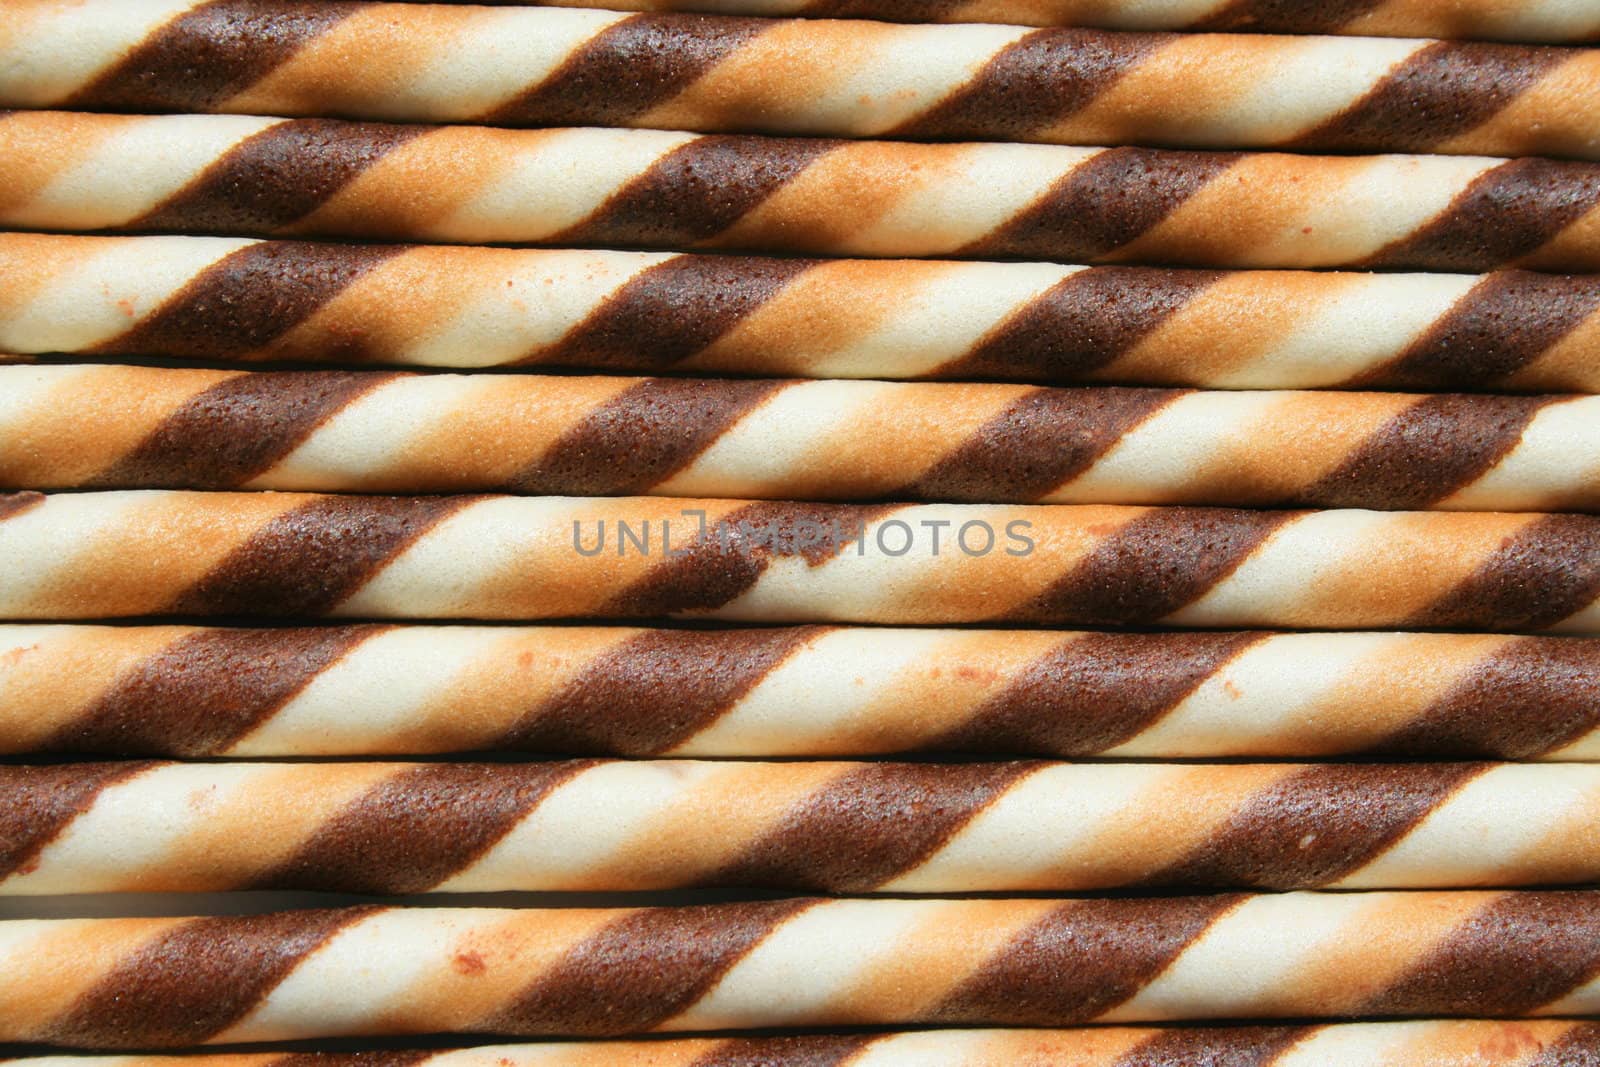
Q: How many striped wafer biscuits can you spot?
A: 10